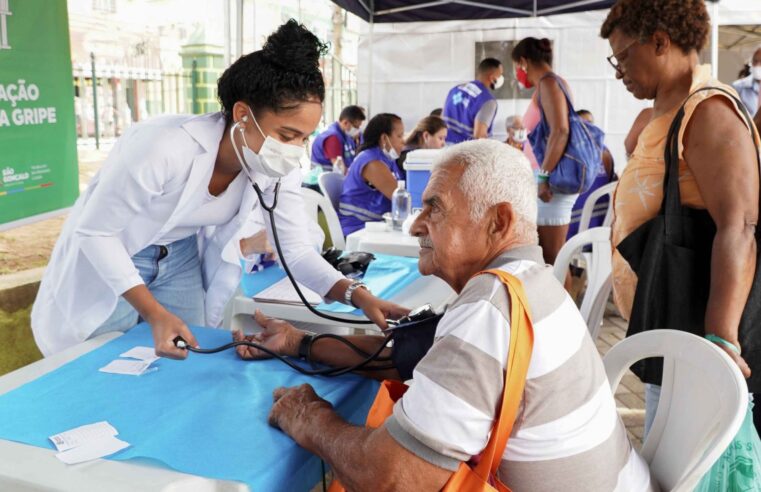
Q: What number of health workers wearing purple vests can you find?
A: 4